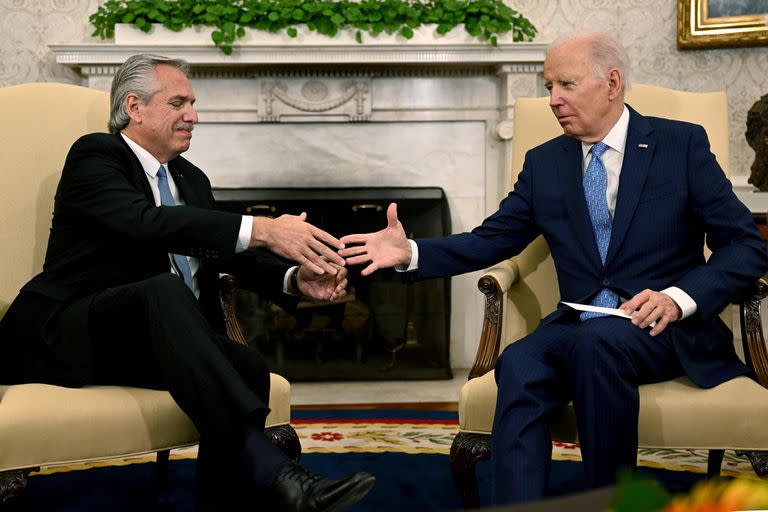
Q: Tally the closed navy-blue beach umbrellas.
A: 0